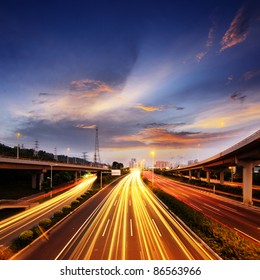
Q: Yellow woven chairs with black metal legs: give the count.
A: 0